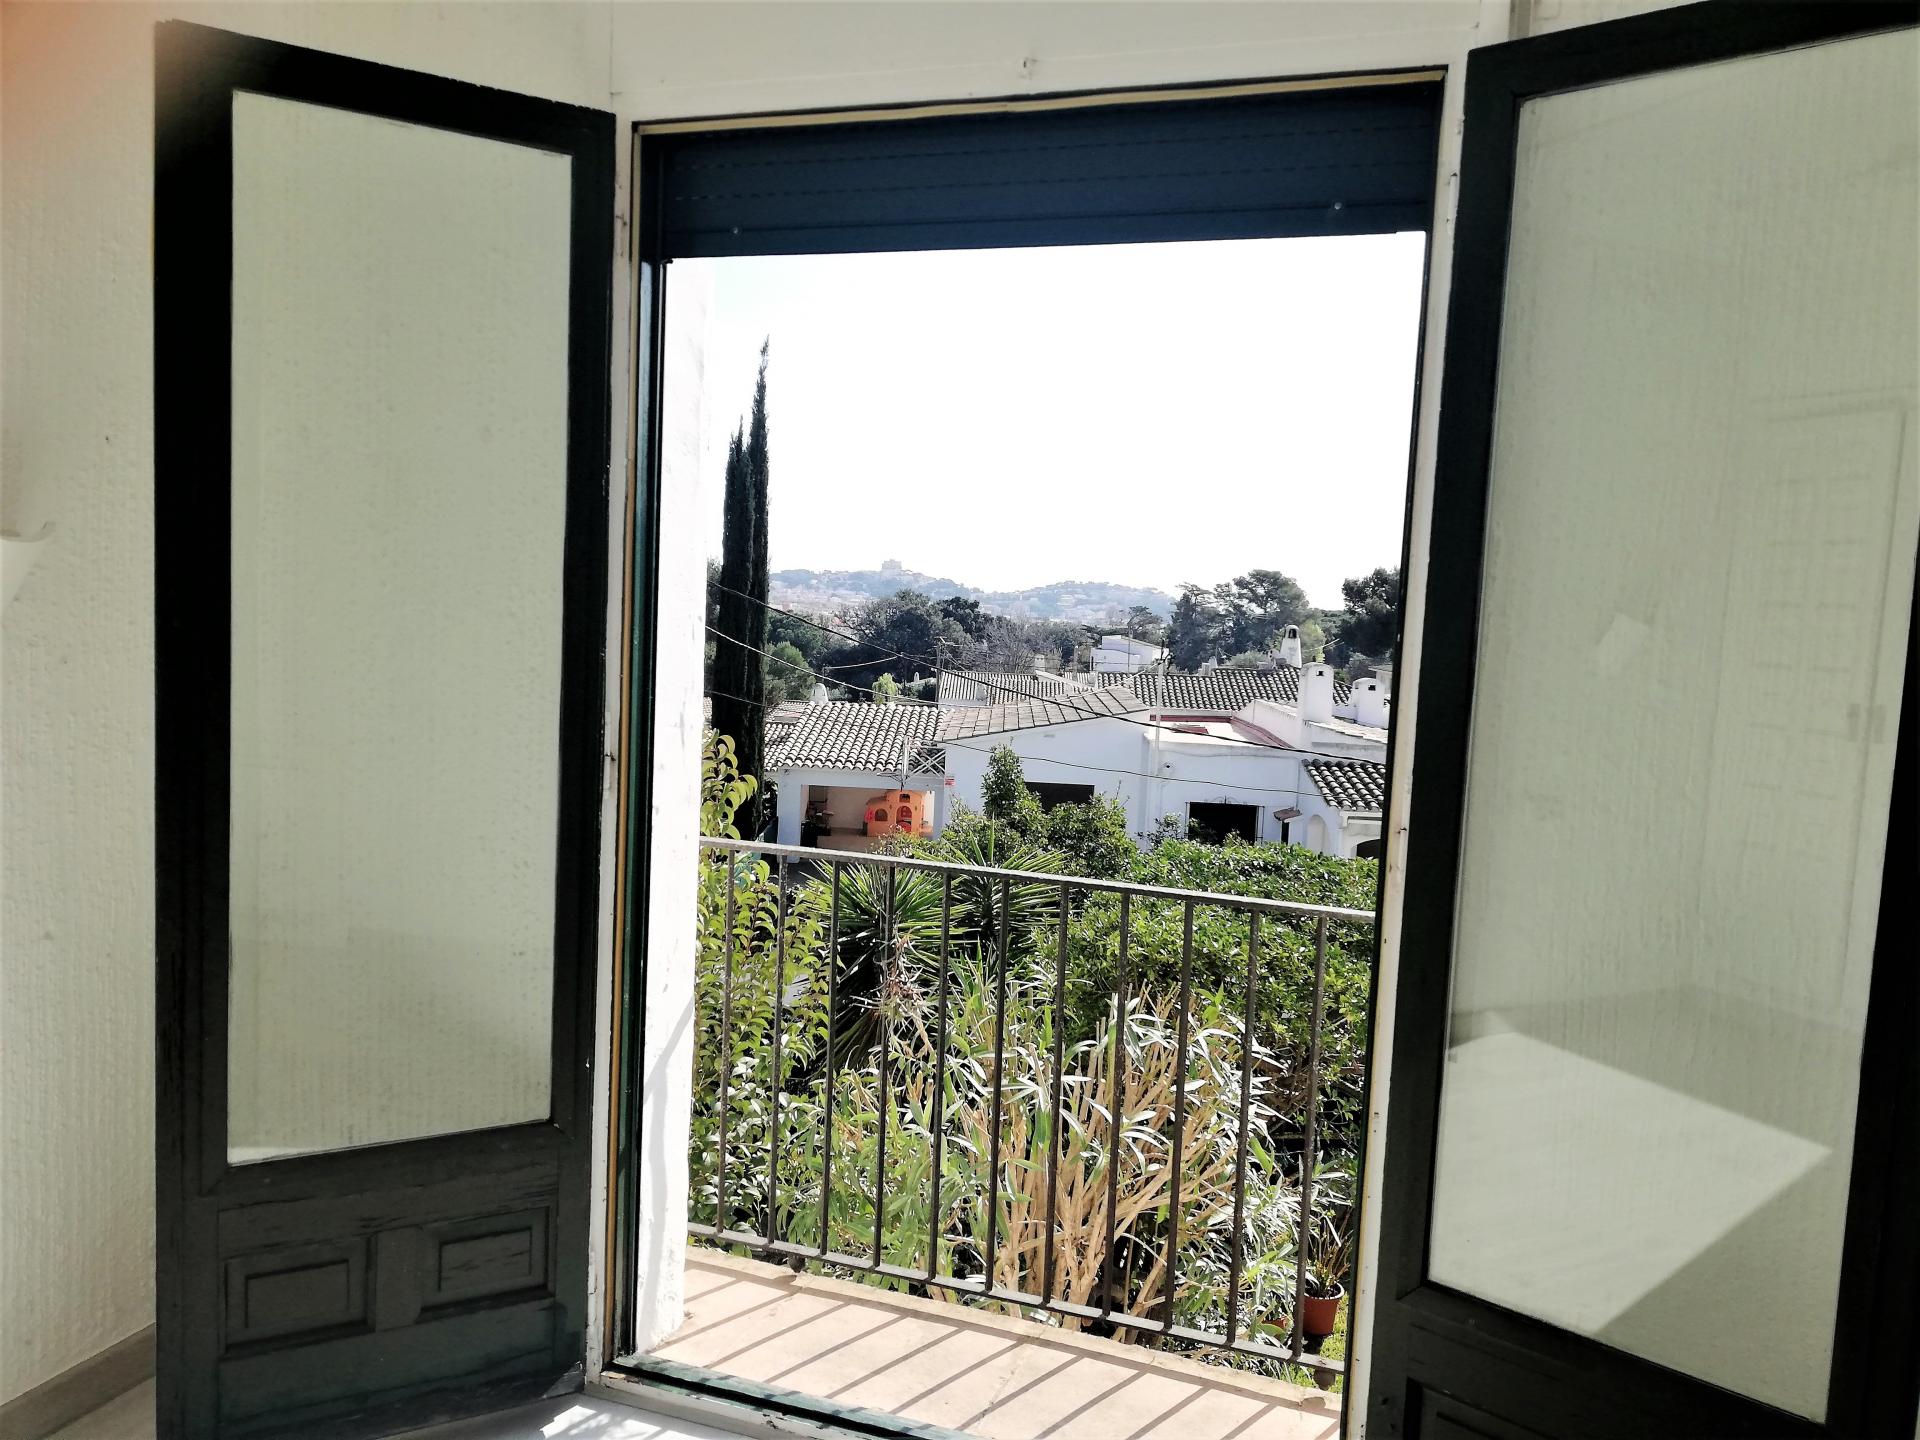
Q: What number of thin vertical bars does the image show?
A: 11